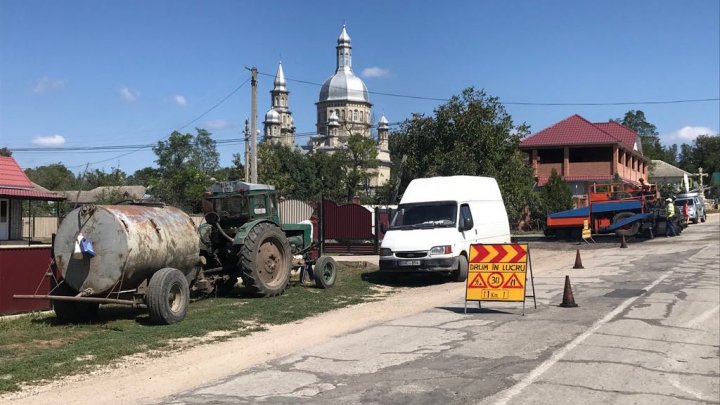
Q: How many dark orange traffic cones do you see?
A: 3